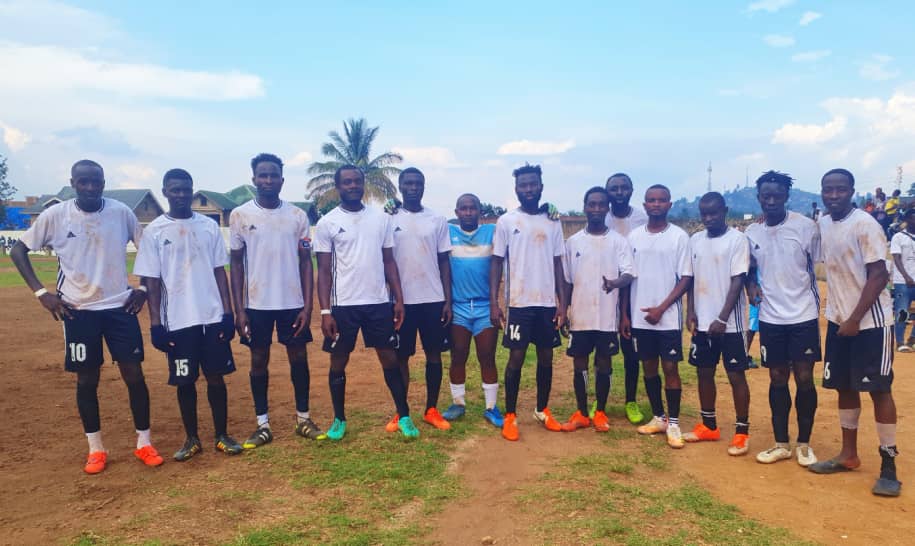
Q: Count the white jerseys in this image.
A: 12